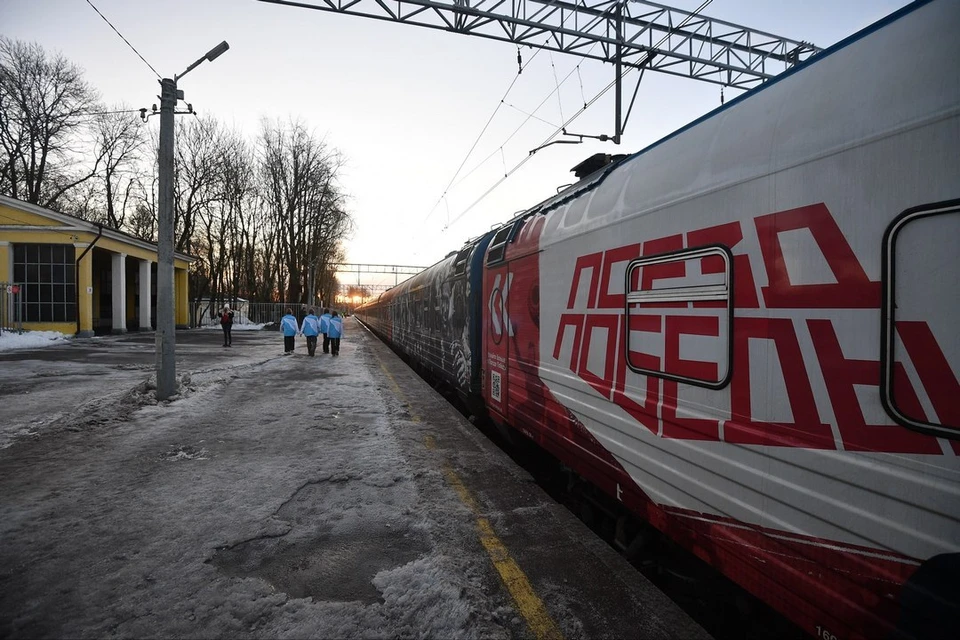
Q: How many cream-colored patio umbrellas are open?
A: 0